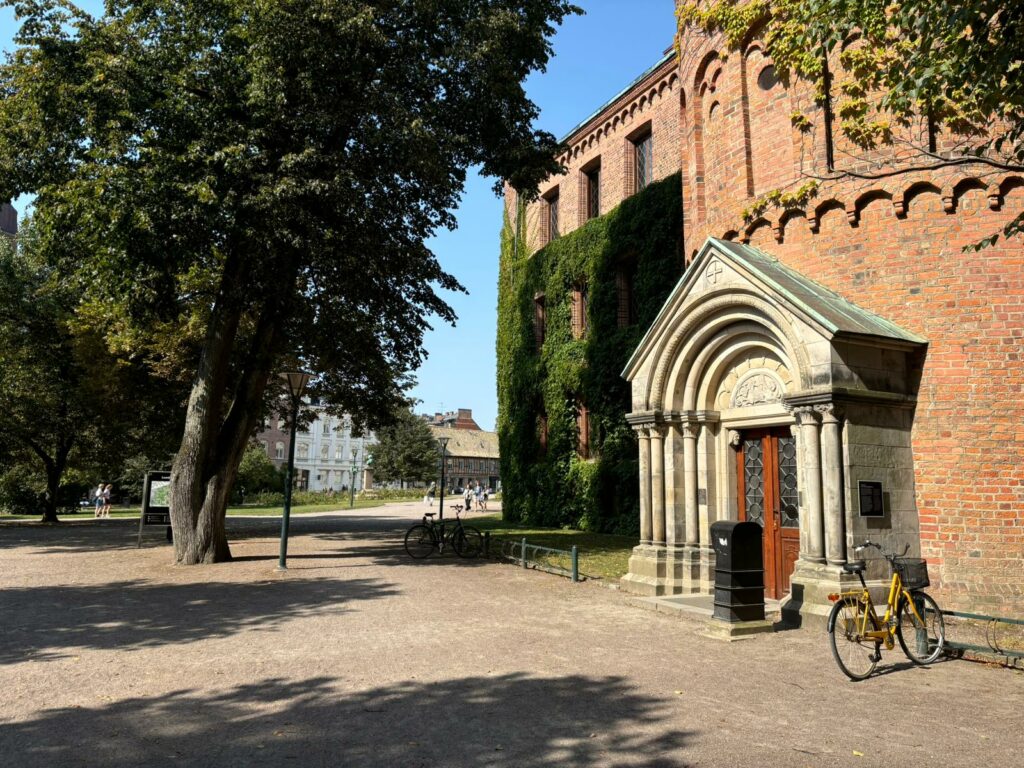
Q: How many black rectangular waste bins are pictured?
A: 1